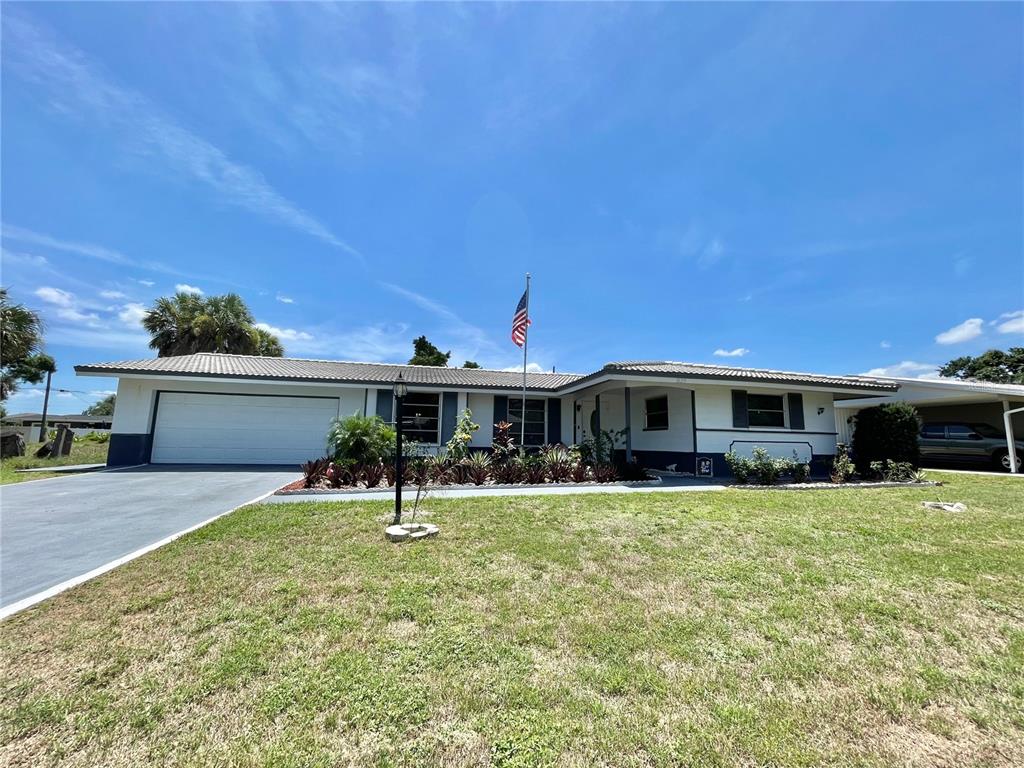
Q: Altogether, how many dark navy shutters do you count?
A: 6